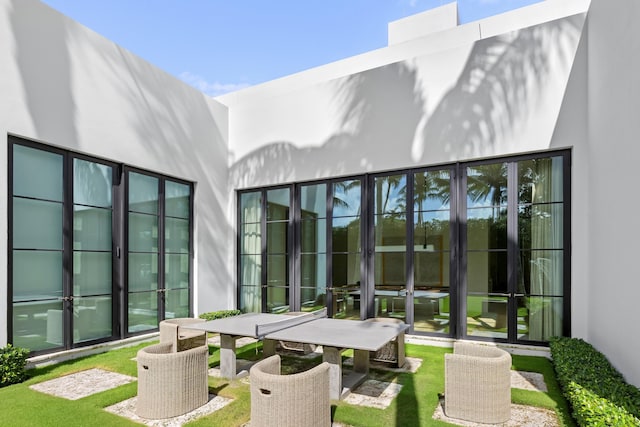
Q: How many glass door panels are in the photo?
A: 12